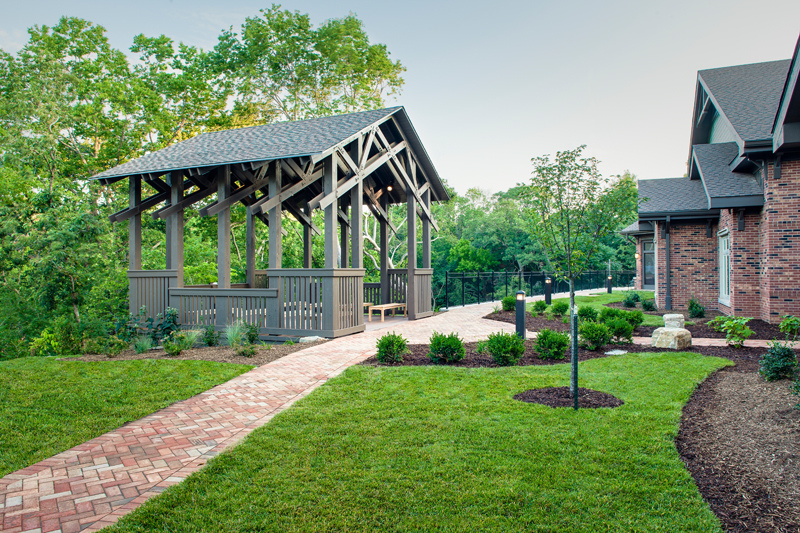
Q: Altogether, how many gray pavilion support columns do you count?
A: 13